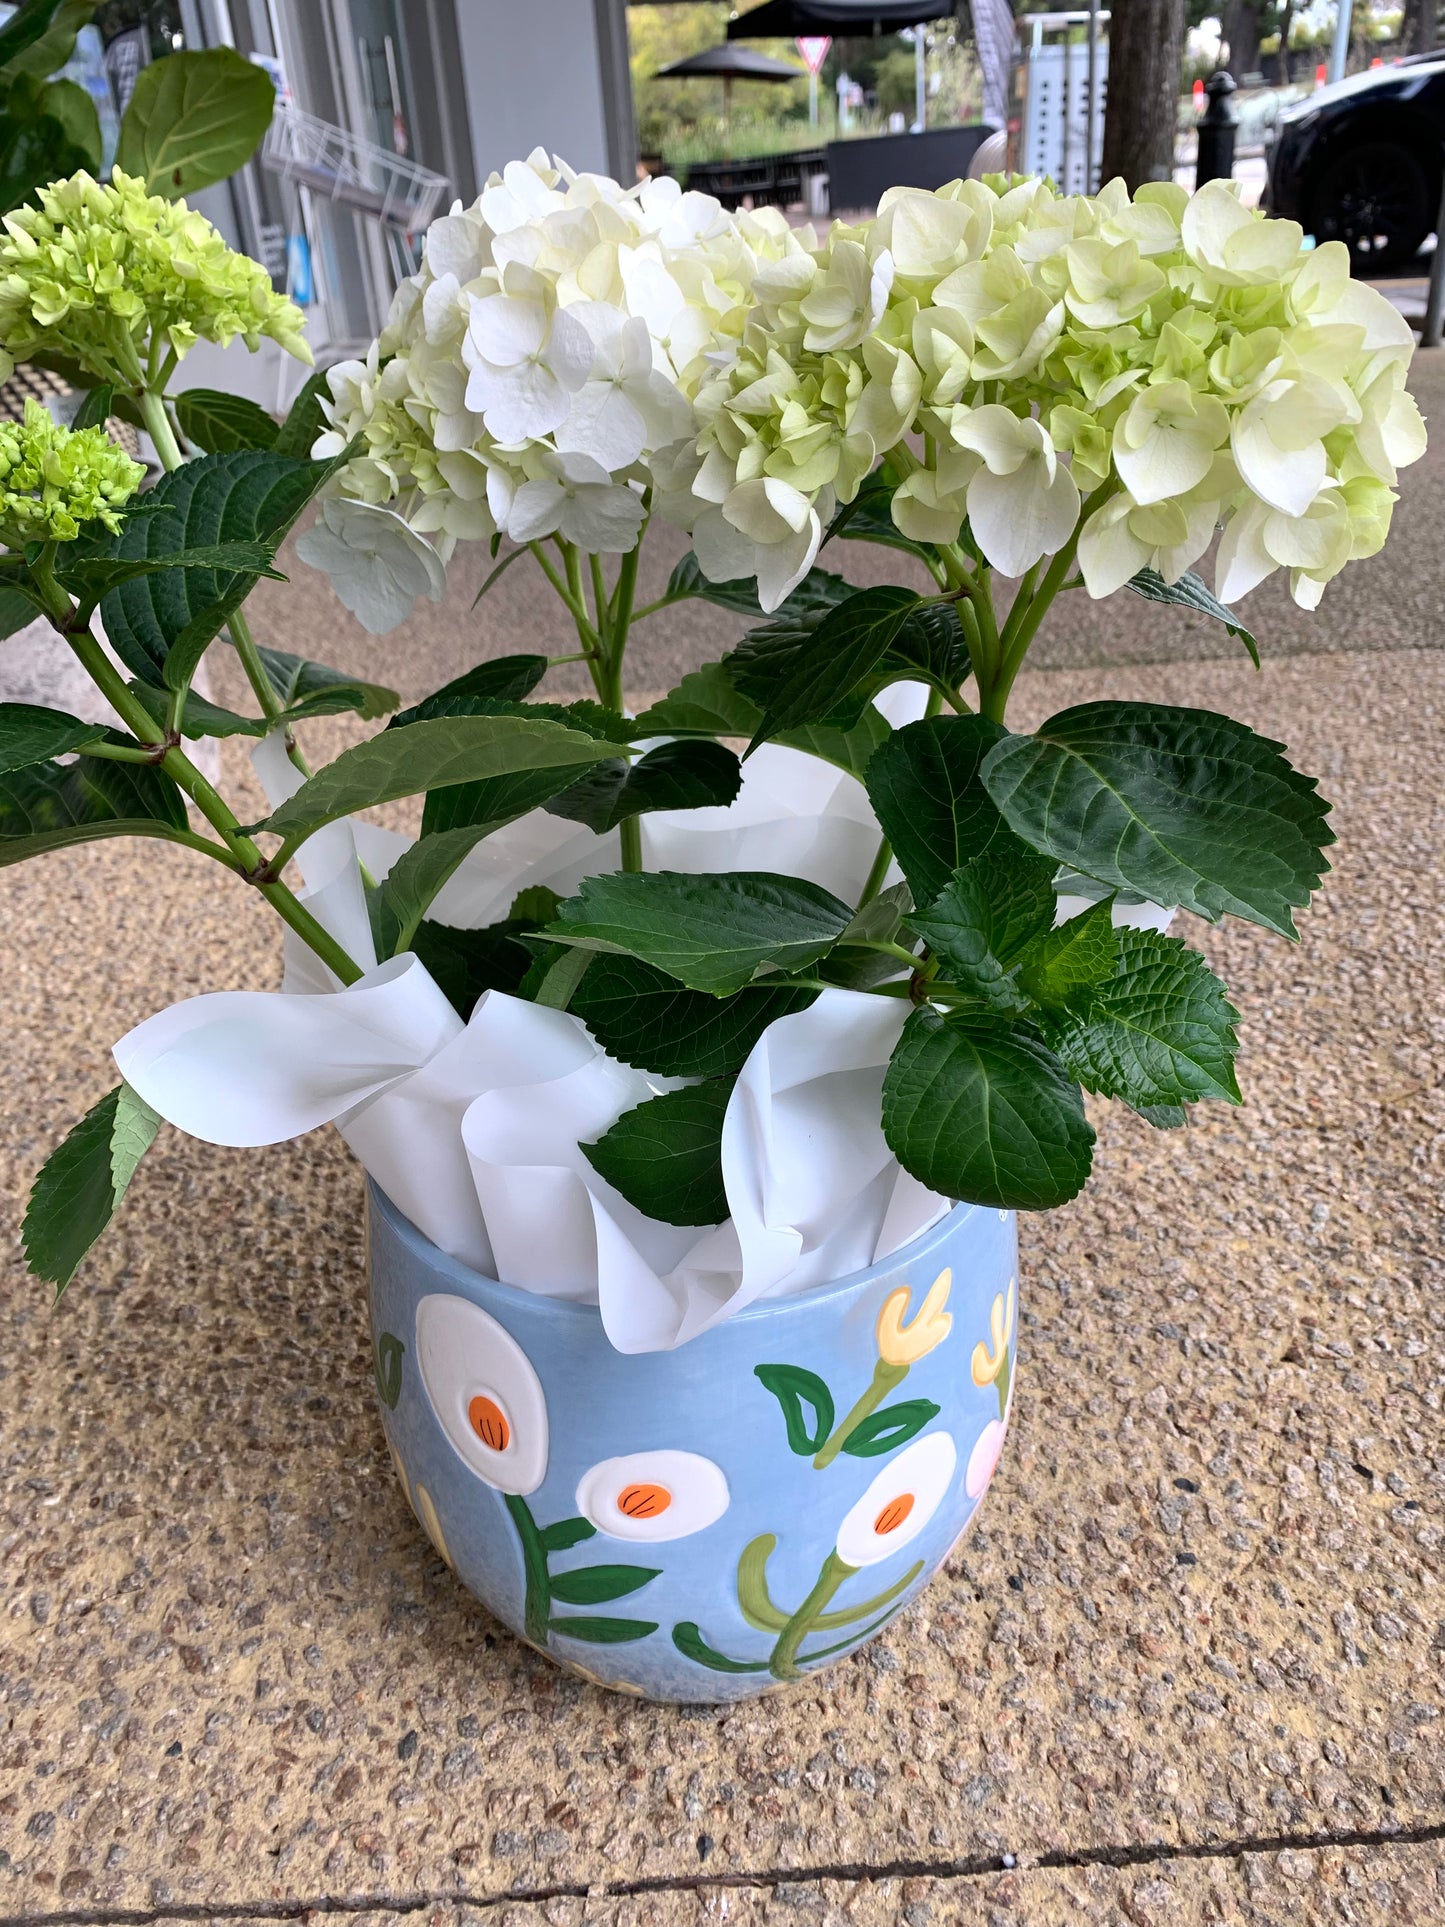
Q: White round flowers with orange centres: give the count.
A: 3